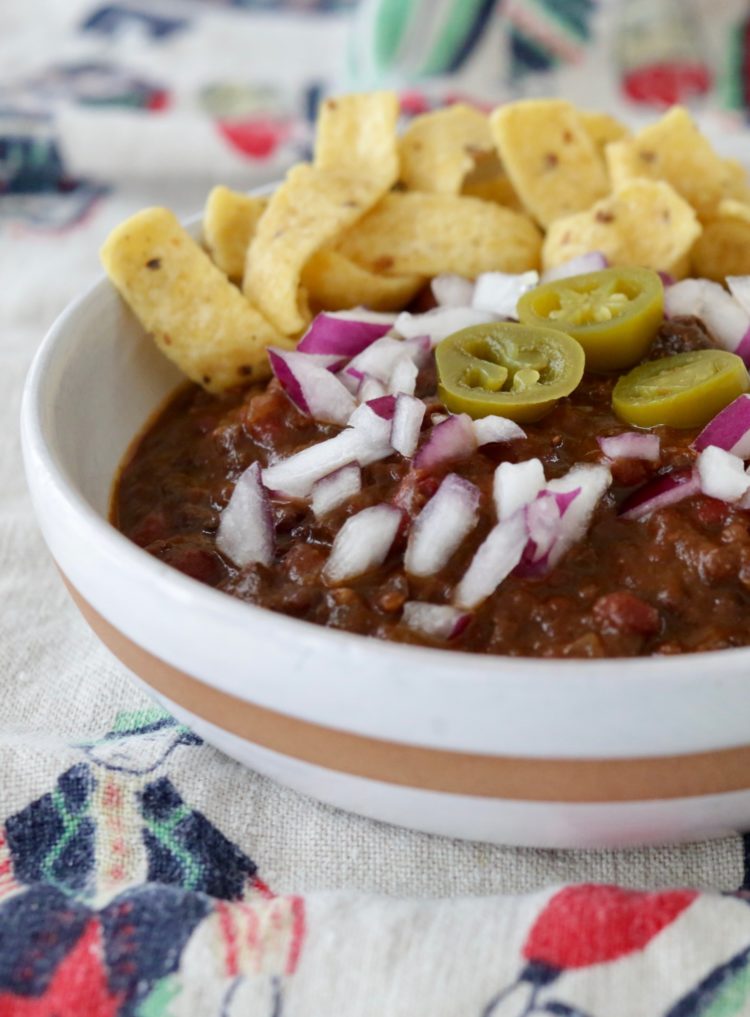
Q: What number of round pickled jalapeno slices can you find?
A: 3